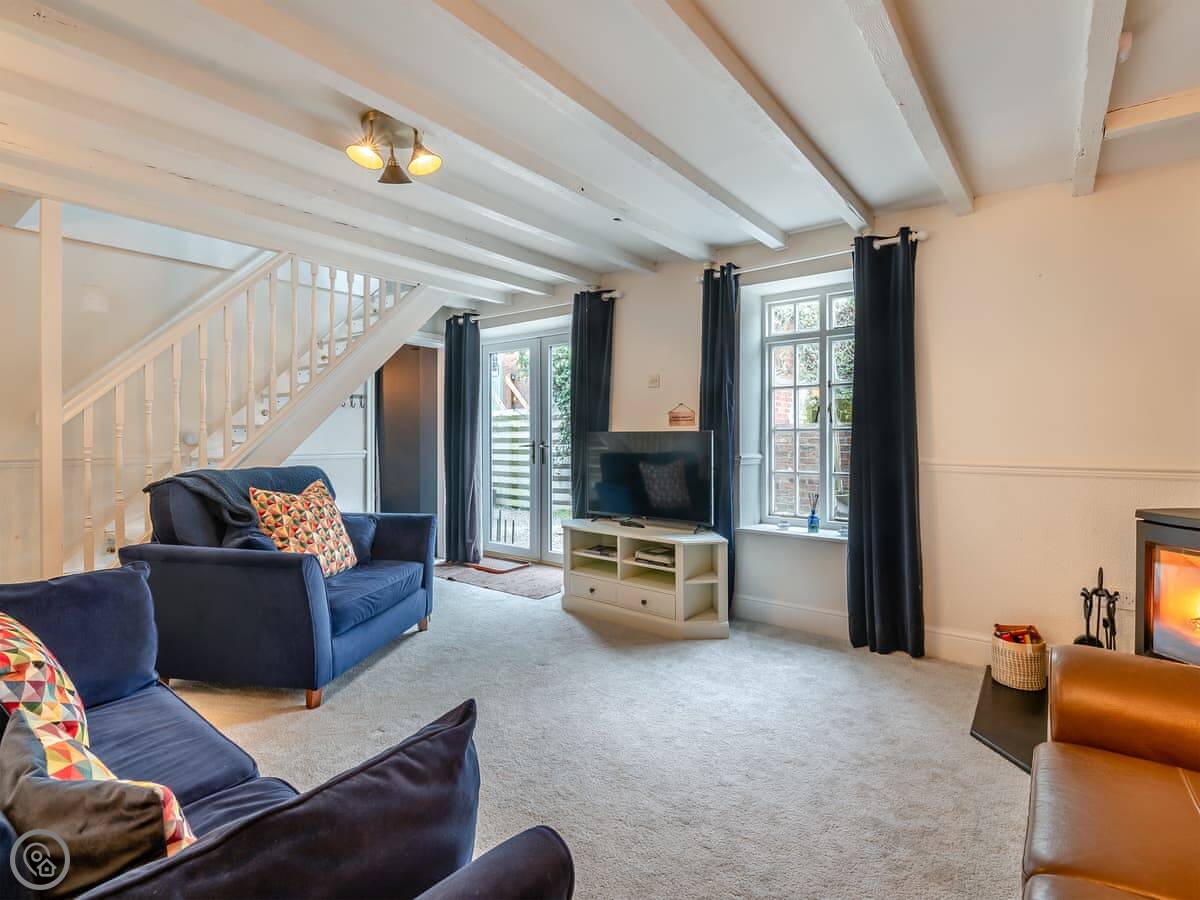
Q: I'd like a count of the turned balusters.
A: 15